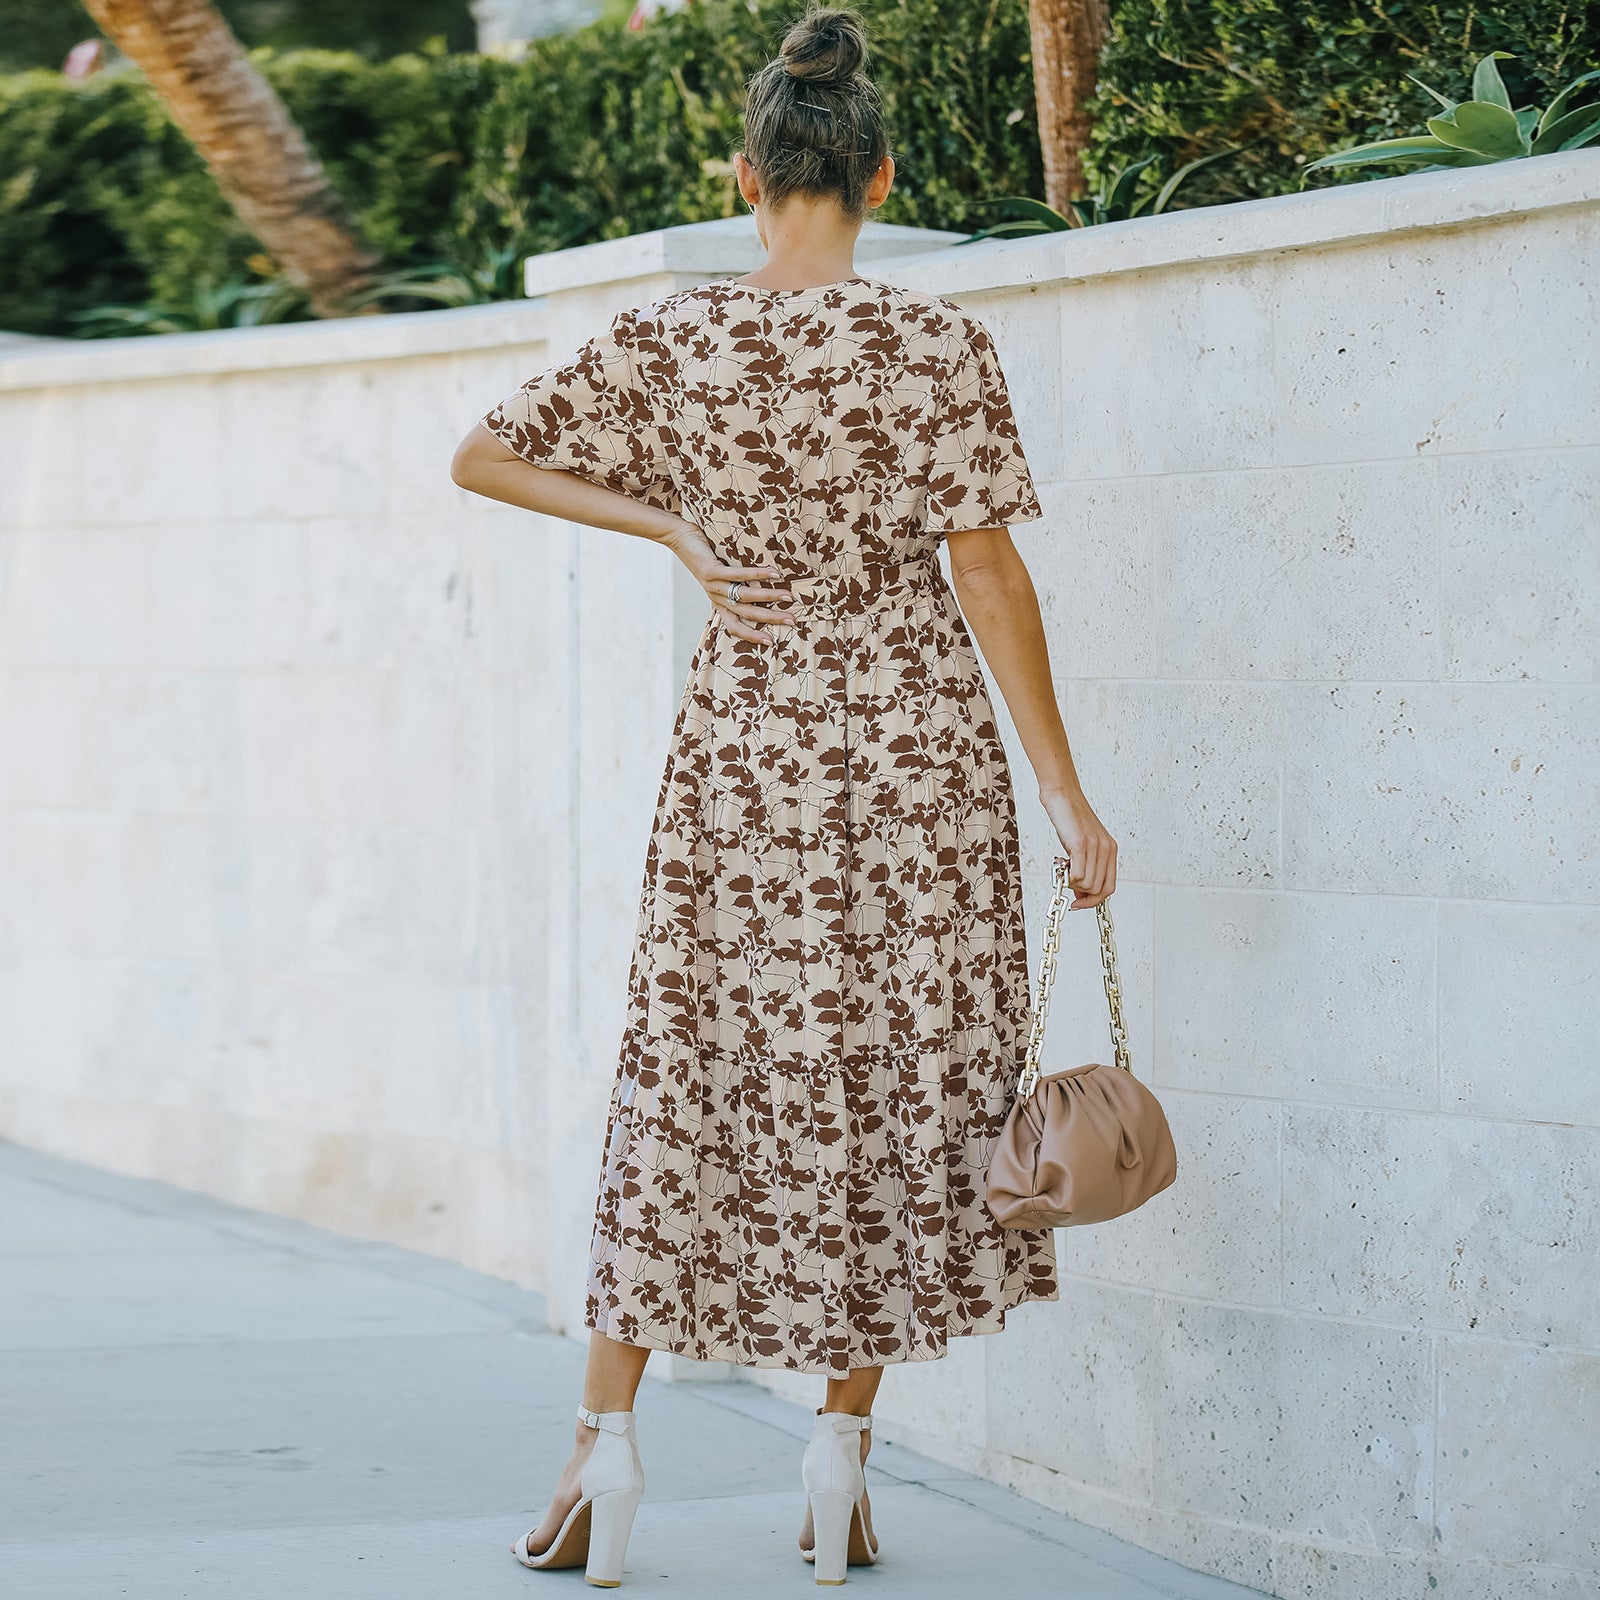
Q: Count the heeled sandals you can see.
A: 2